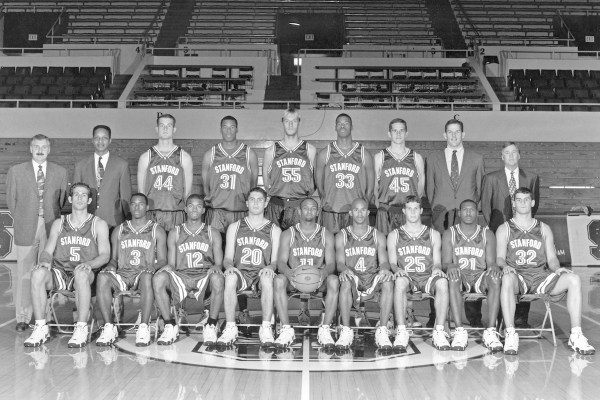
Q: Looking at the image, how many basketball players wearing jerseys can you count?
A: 14